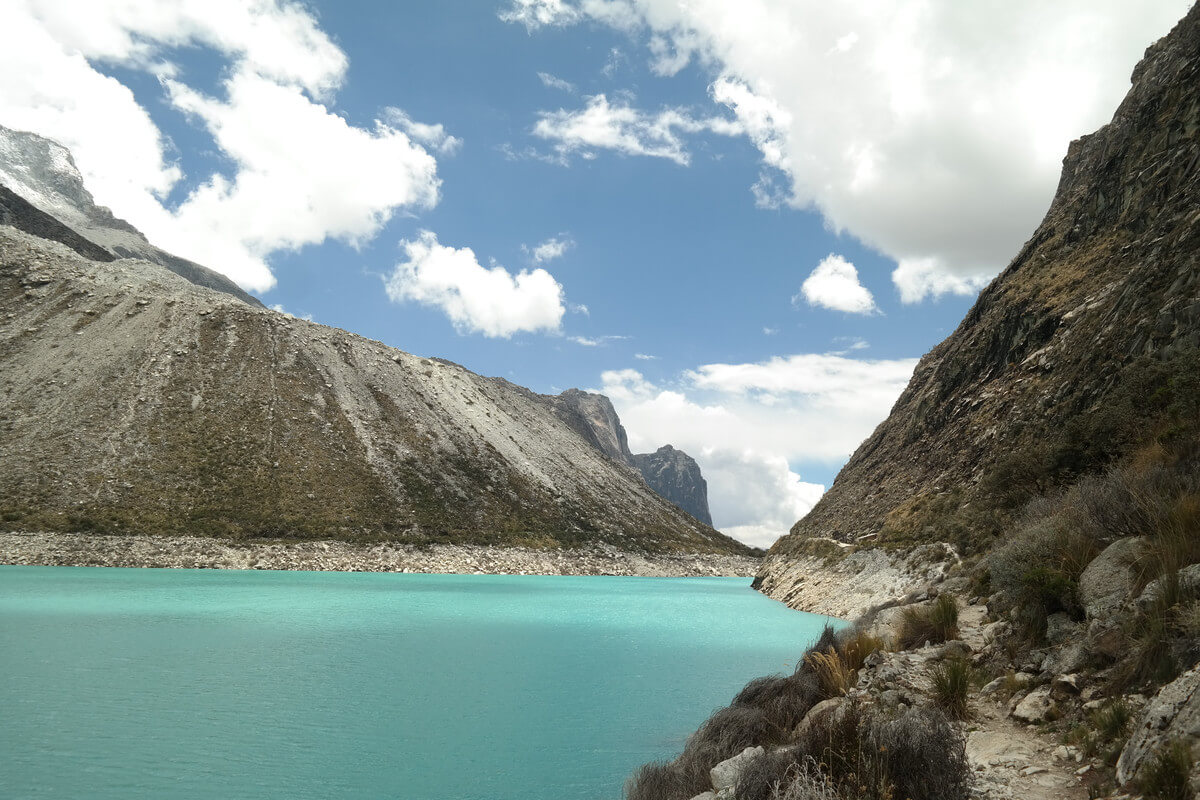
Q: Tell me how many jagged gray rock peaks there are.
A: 2